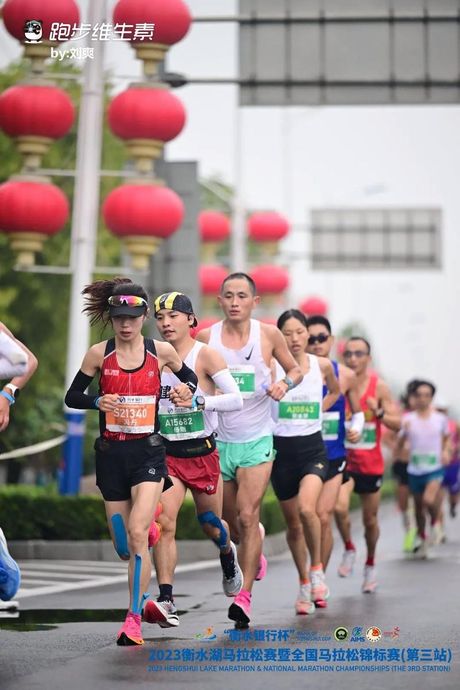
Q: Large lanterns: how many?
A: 6